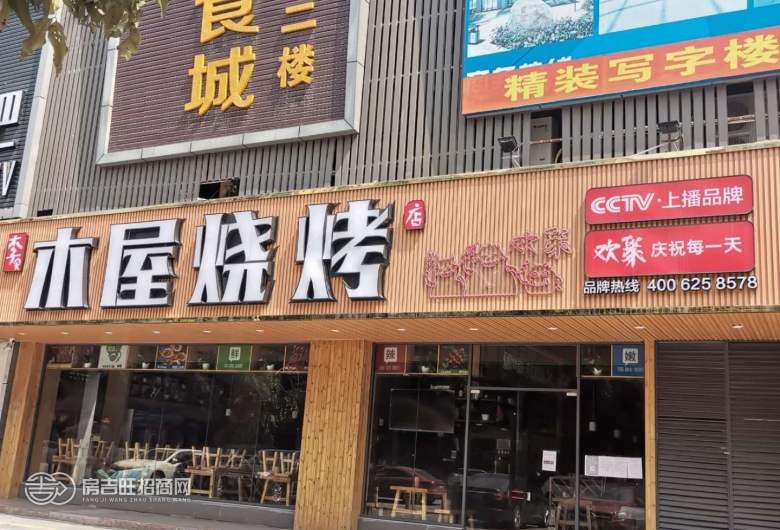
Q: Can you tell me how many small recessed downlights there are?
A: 12